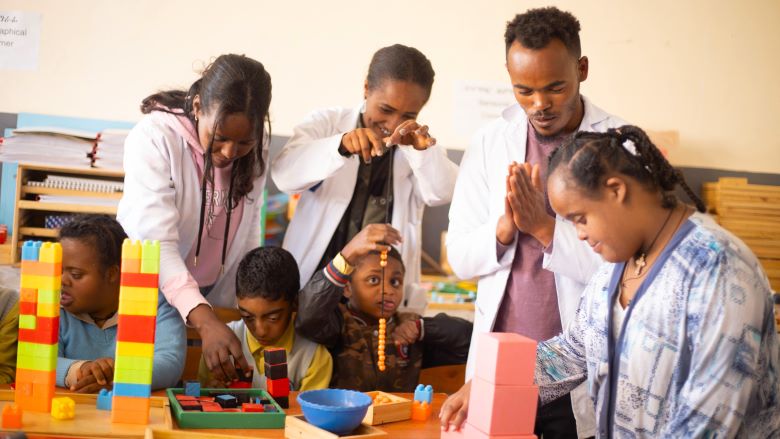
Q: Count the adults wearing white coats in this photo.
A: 3